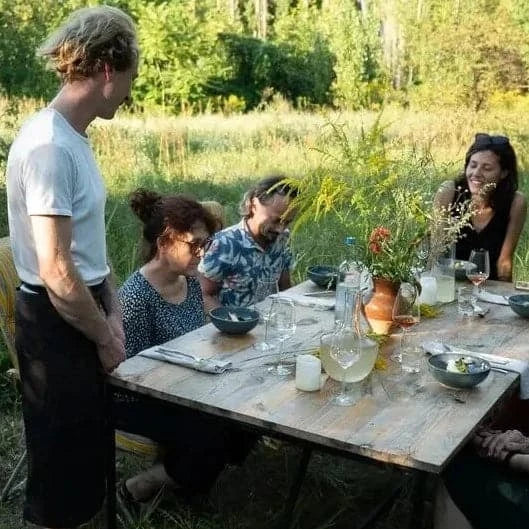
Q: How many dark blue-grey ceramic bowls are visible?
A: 5